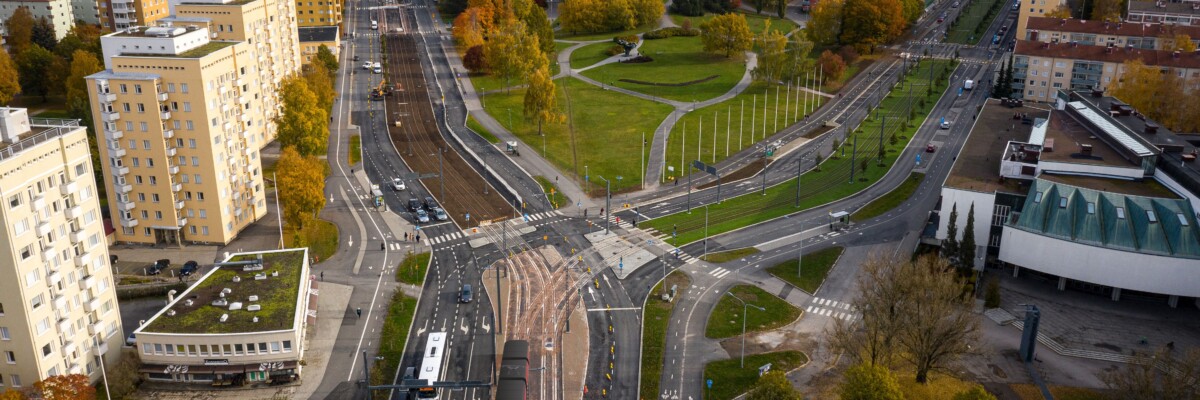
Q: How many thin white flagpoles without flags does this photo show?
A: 15